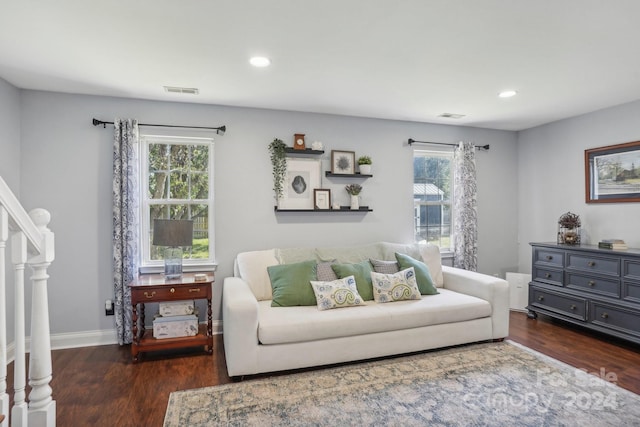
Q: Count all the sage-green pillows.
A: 3